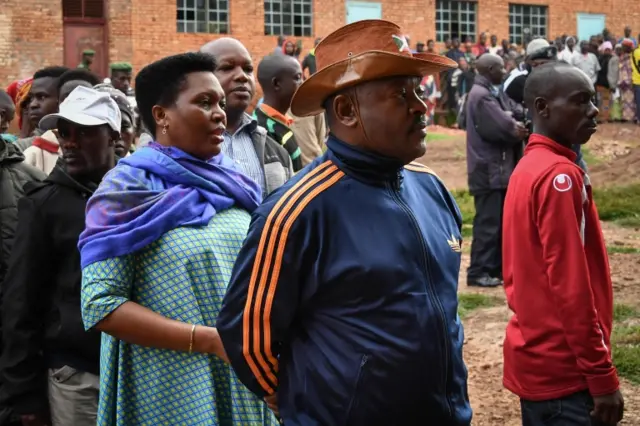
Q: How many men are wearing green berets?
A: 2